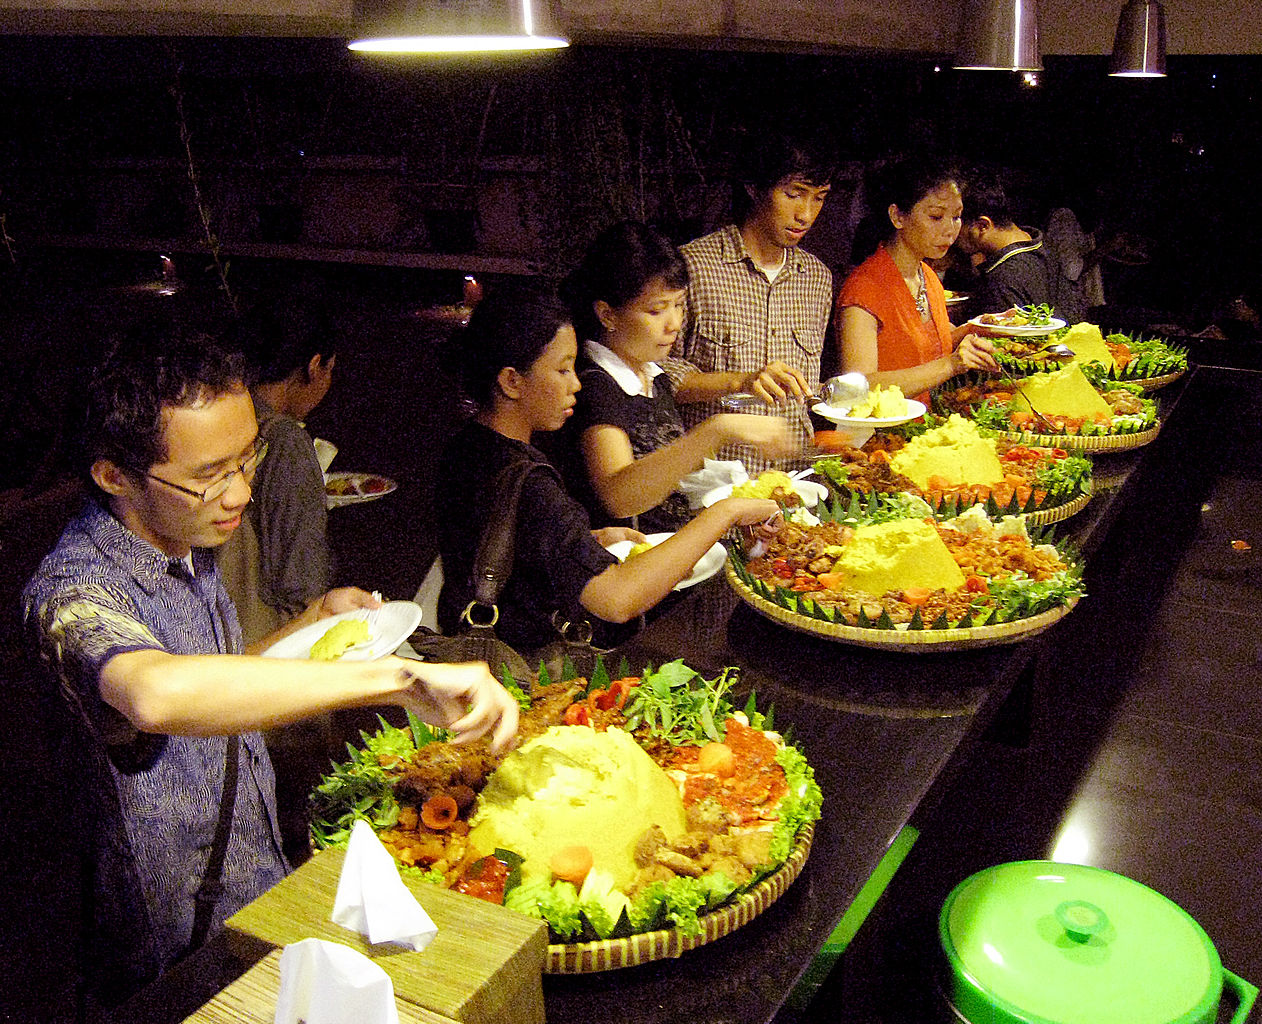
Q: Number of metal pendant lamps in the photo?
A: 3